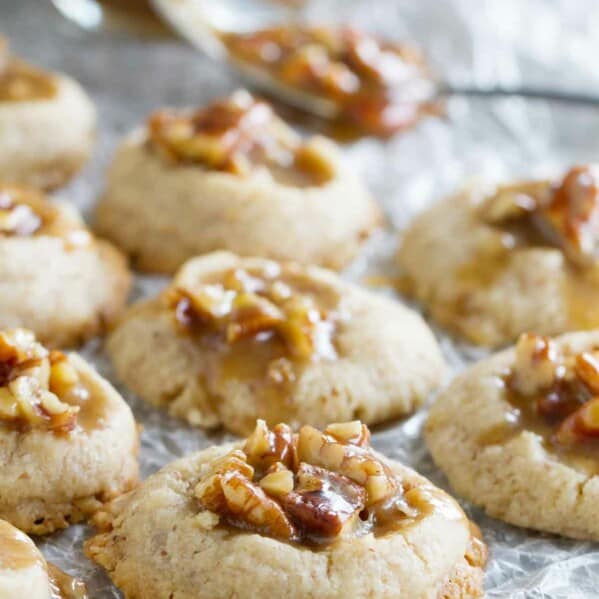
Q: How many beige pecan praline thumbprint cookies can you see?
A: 9